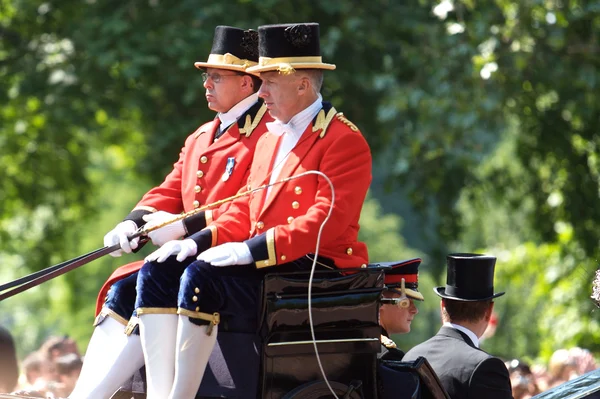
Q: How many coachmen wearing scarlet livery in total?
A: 2